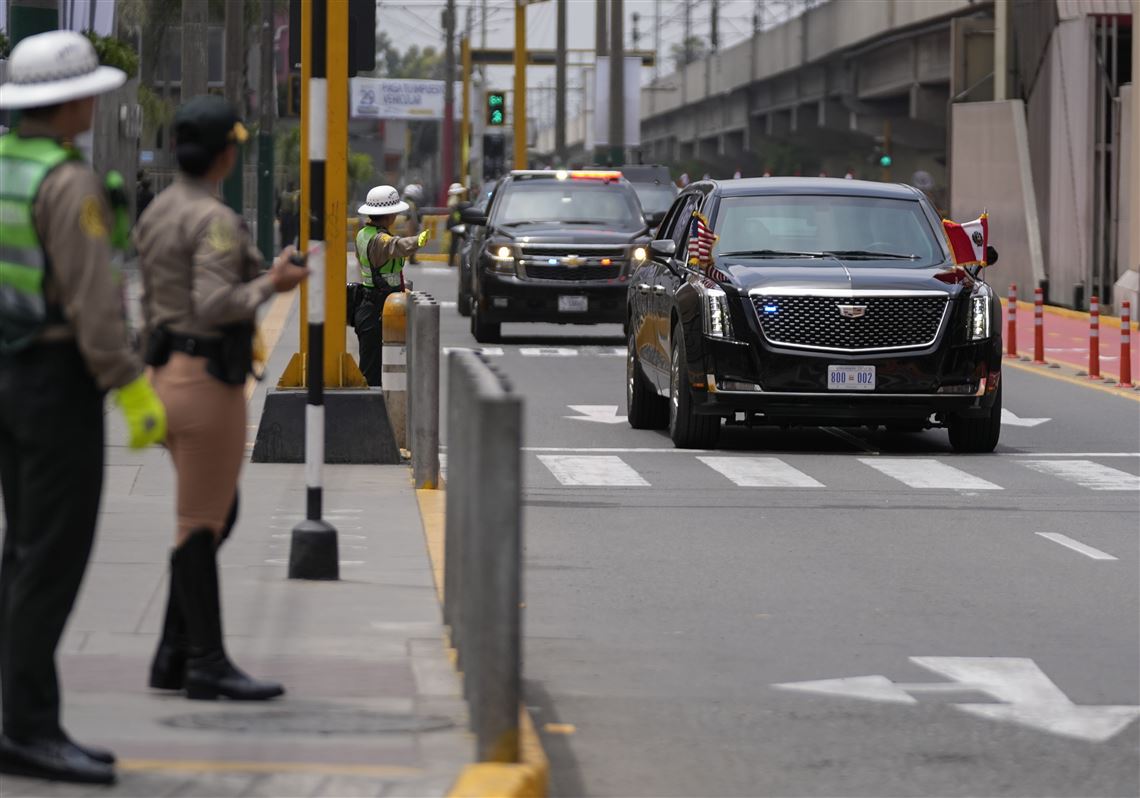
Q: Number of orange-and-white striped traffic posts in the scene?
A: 4